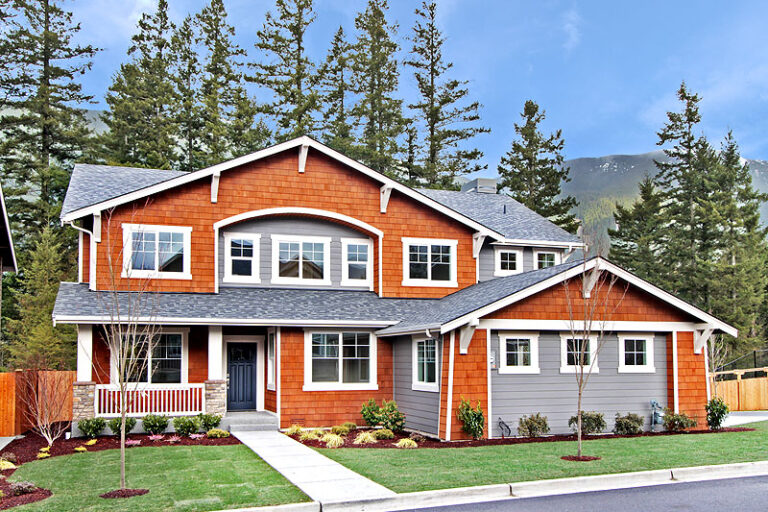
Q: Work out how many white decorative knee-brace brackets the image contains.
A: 8